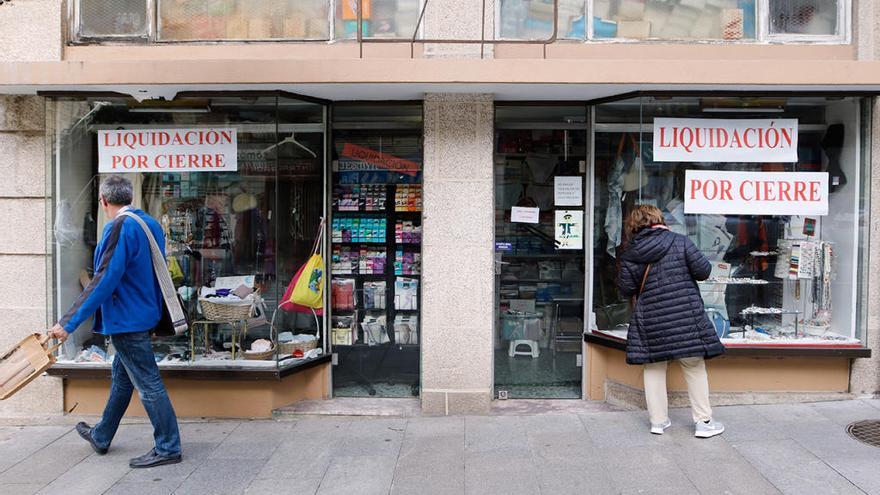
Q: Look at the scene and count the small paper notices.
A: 3